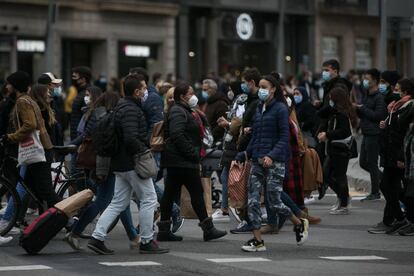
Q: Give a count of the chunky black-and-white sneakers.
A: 2